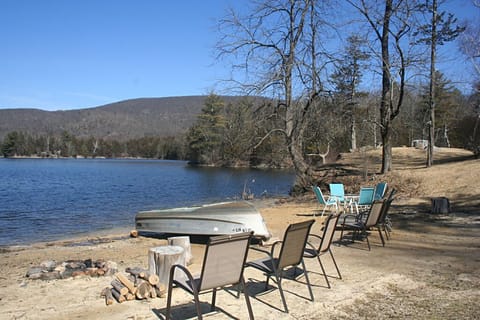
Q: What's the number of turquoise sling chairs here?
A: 4